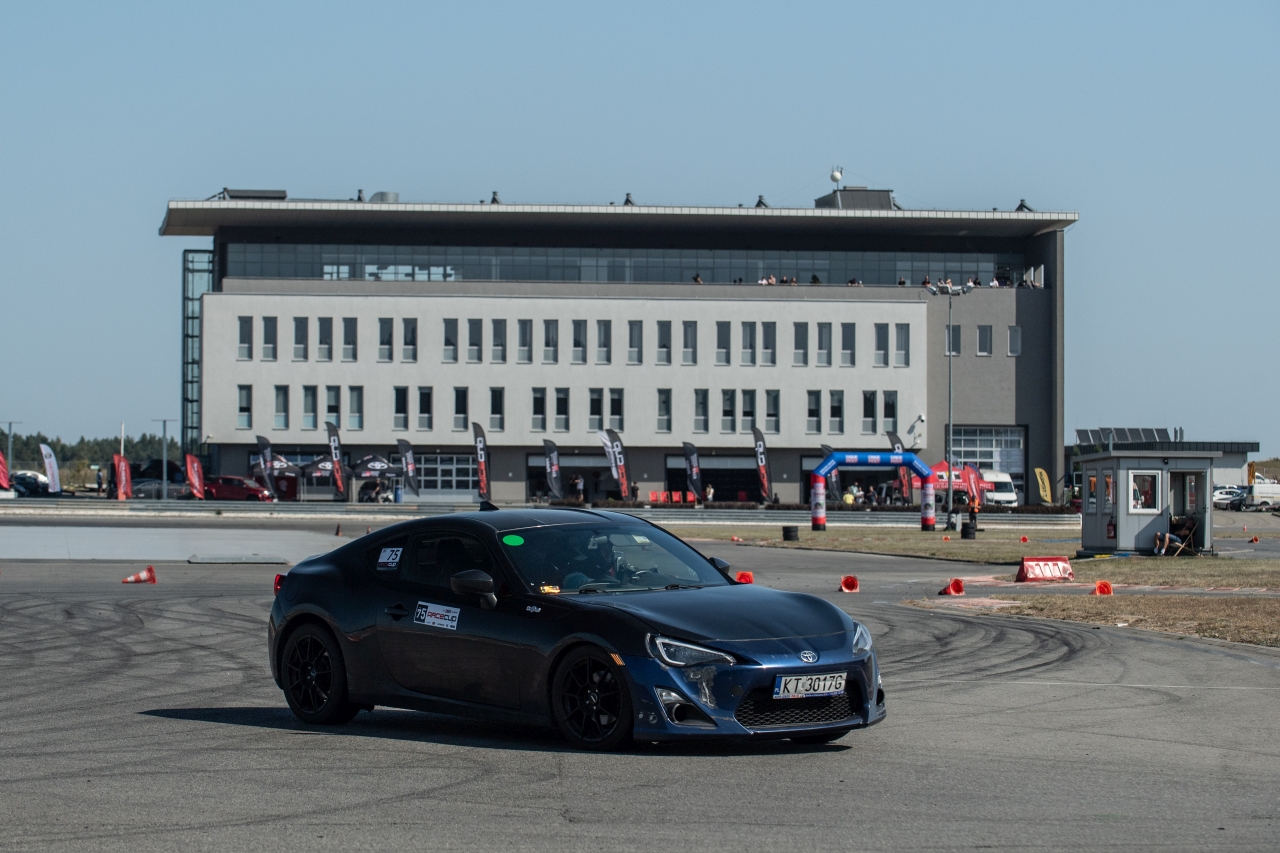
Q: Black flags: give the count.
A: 10